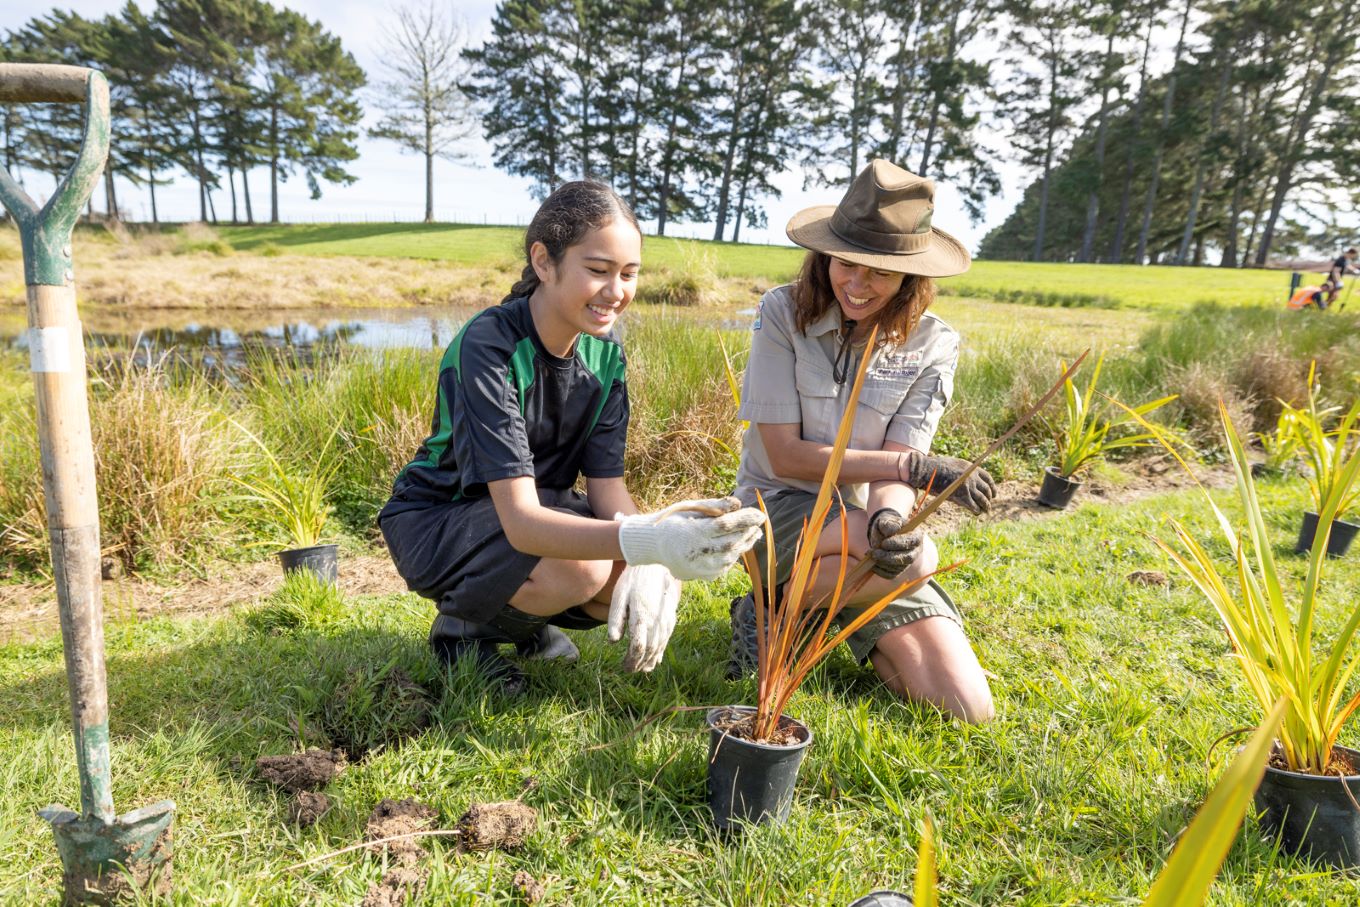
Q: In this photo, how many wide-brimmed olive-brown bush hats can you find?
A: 1